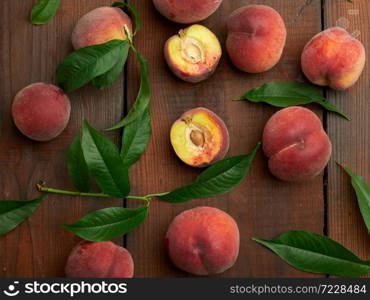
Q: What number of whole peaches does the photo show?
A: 8